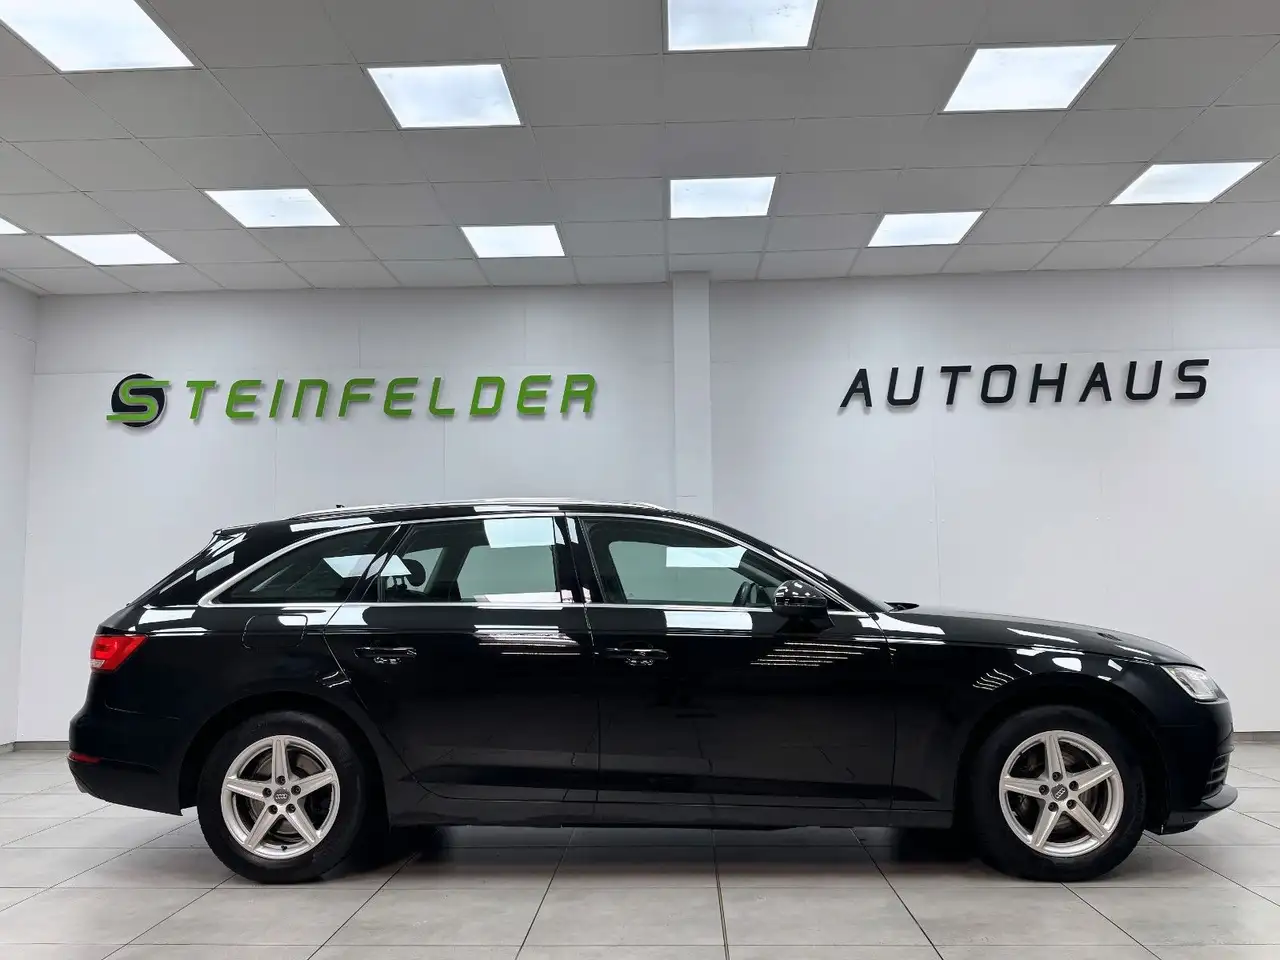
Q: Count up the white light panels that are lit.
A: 11